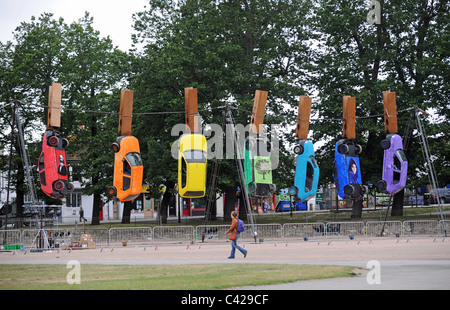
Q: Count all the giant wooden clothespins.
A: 7